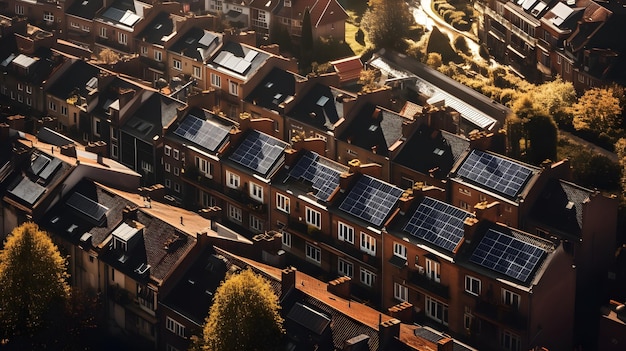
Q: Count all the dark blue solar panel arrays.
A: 7